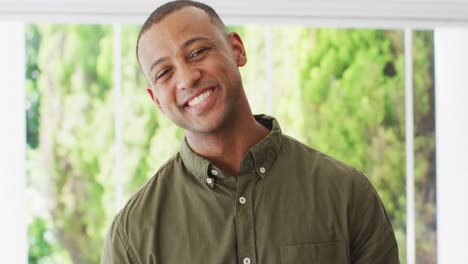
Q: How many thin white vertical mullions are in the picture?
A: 3